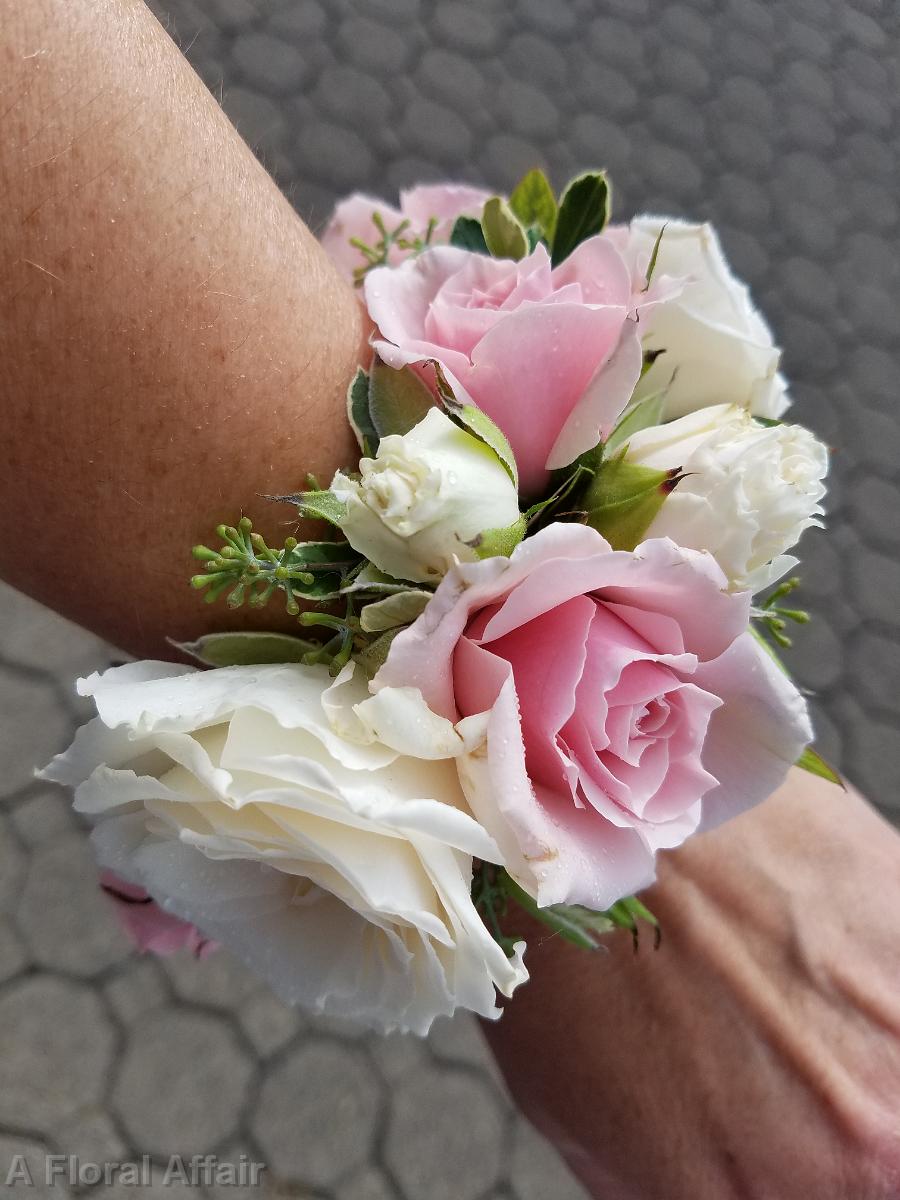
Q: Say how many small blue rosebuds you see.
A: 0